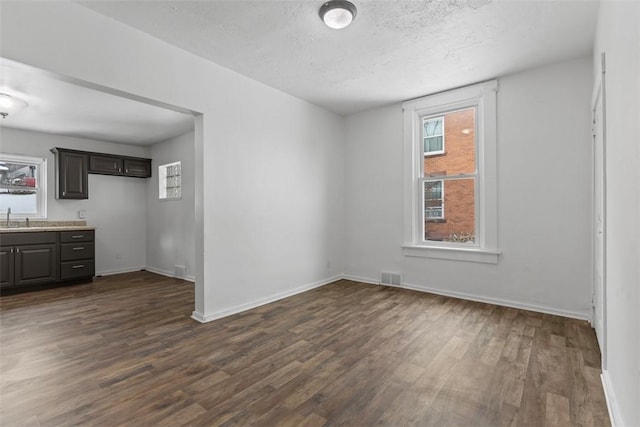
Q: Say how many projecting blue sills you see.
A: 0